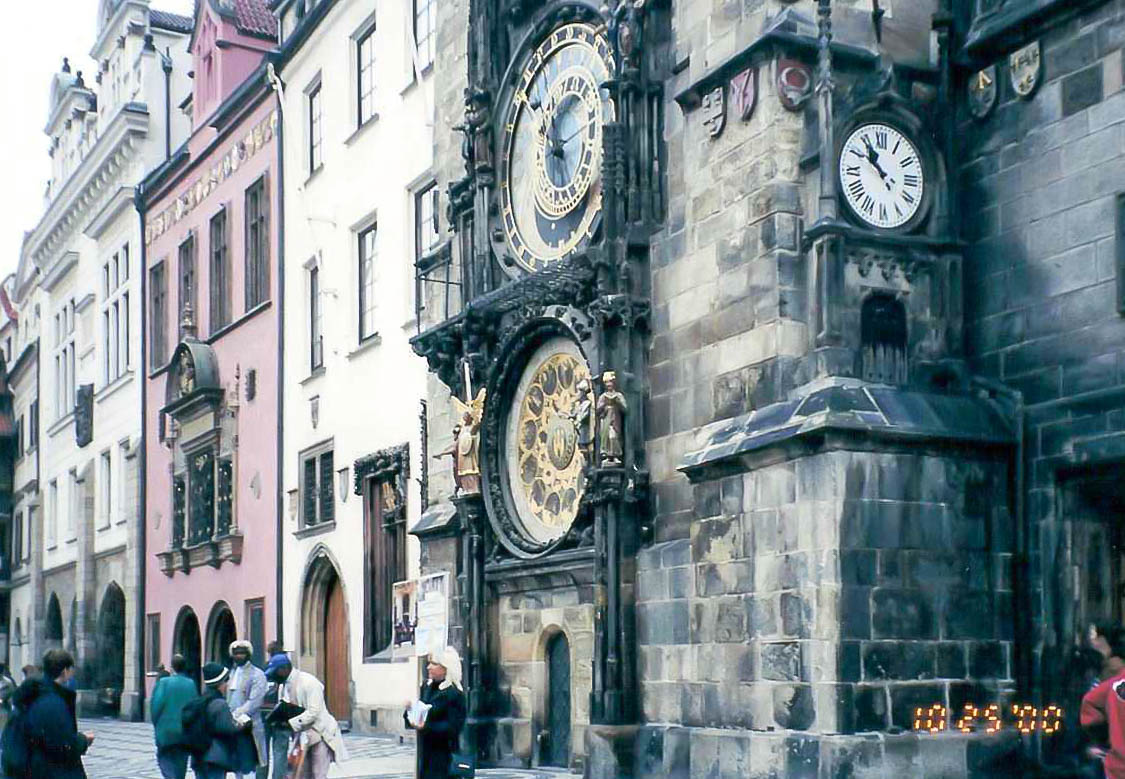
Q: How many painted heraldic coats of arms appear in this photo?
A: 5